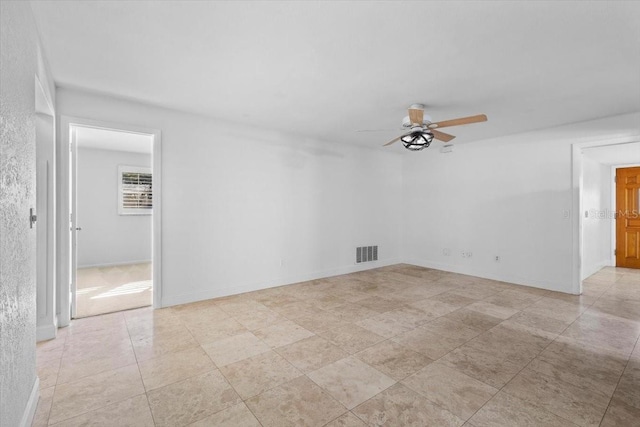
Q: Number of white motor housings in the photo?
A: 1